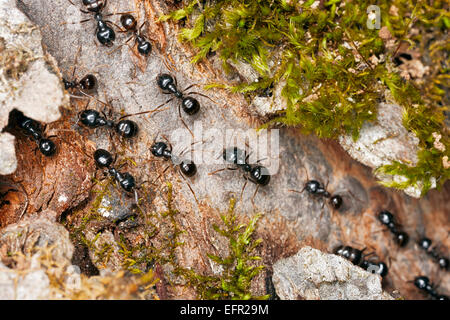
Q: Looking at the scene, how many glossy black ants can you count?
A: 14